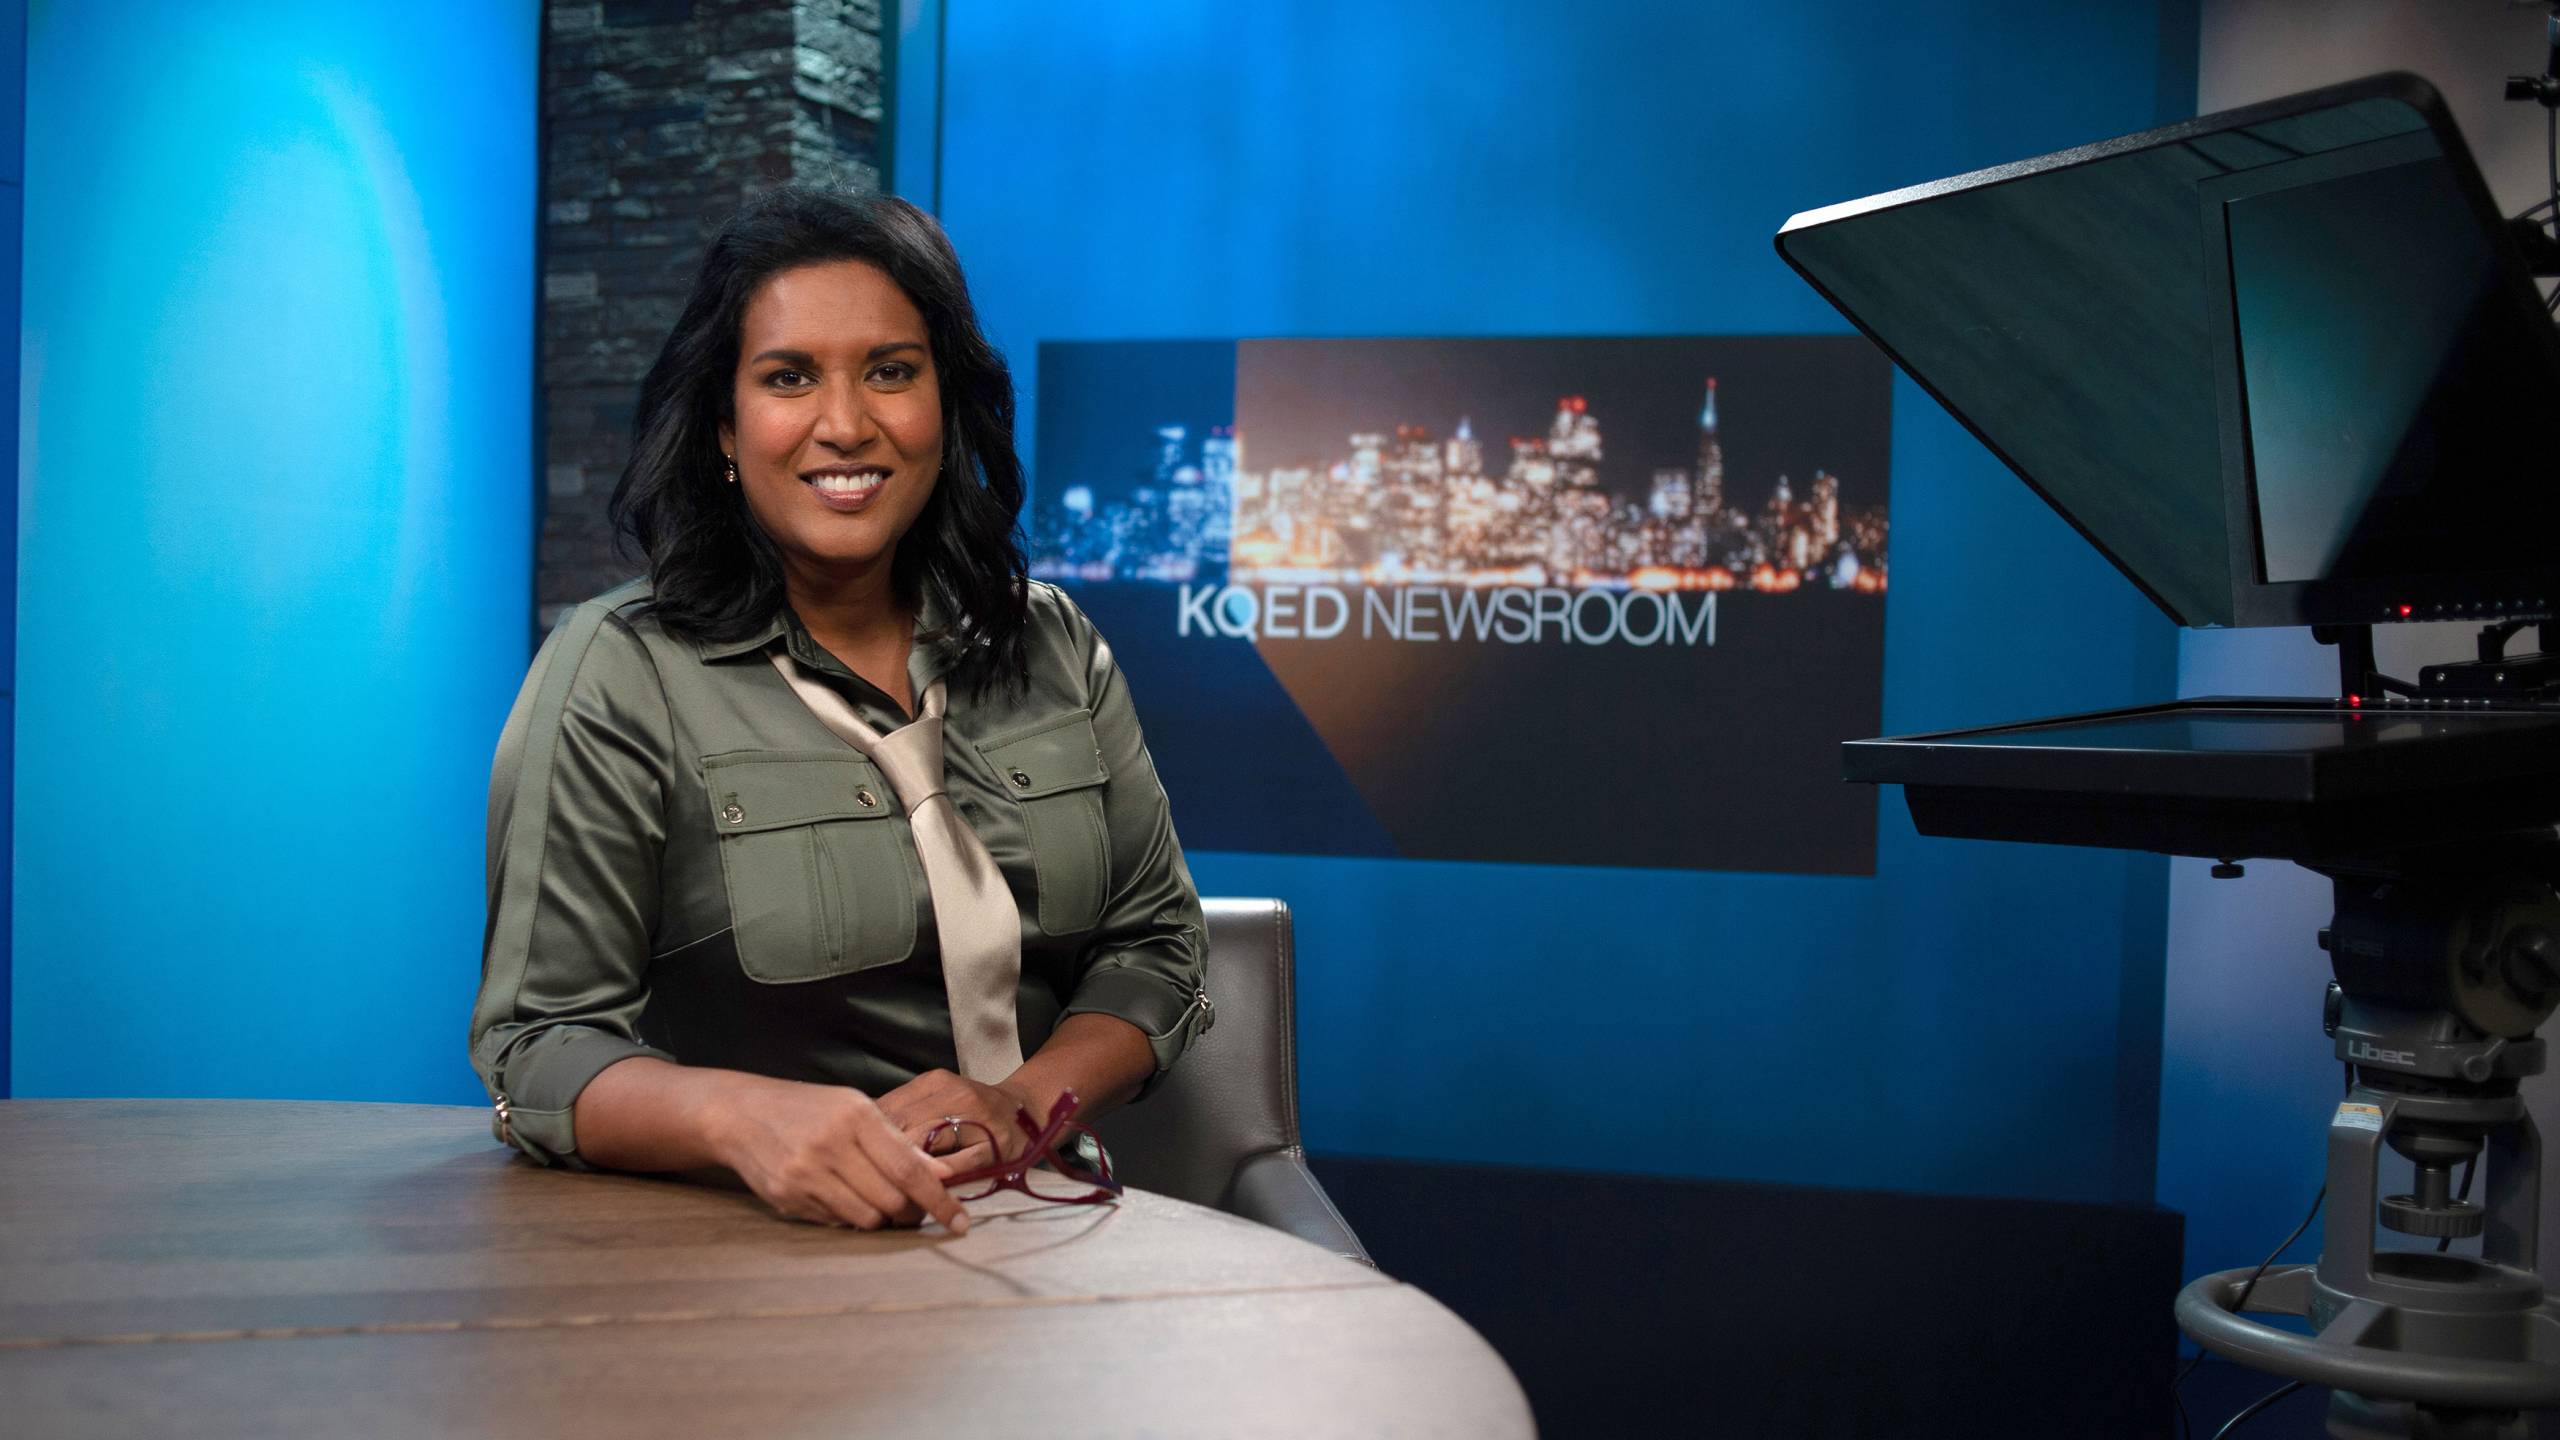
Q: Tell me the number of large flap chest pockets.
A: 2